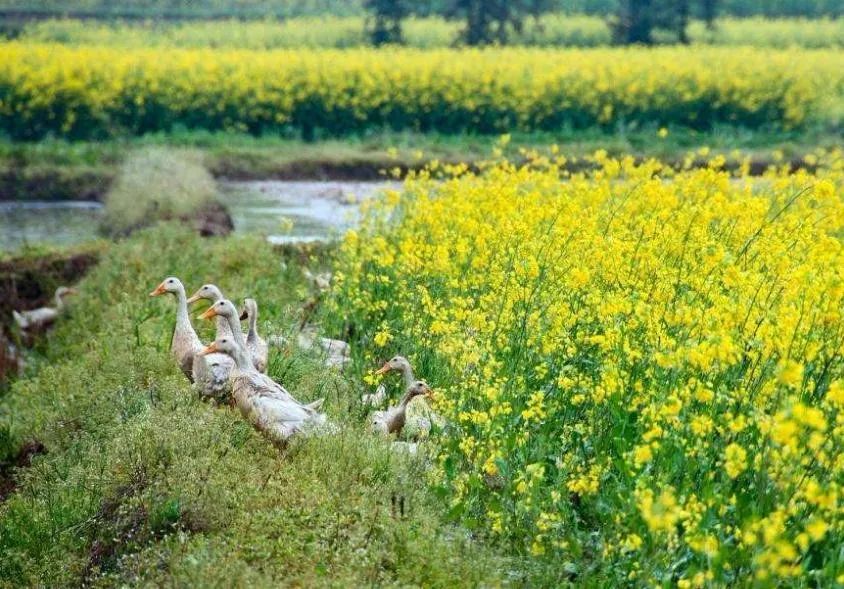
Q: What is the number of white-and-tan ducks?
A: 8